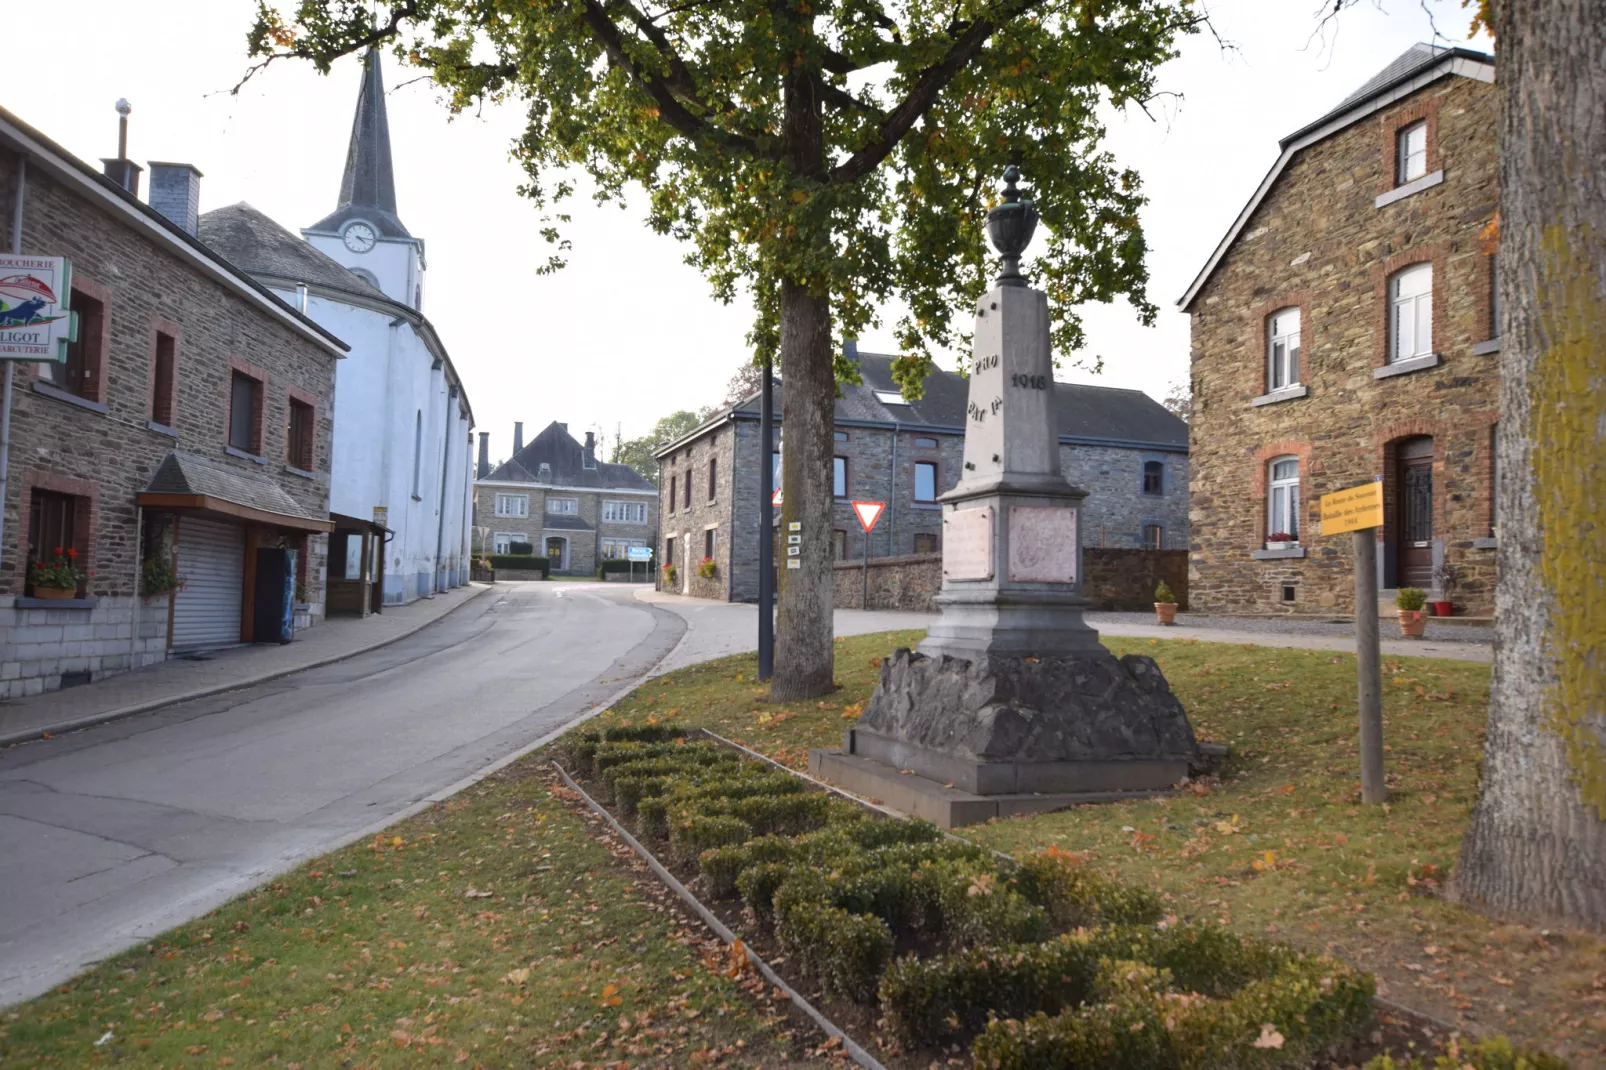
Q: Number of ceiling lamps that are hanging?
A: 0